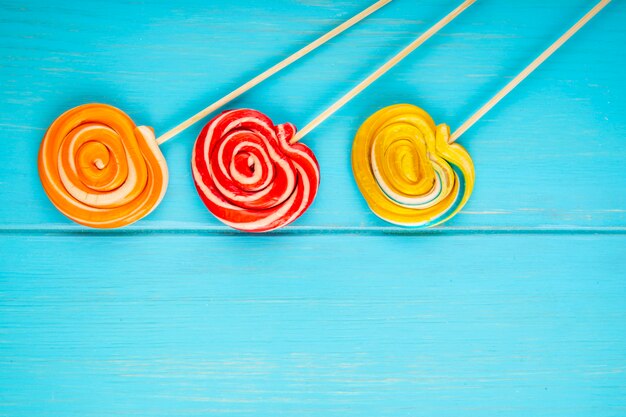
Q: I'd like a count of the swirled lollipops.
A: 3